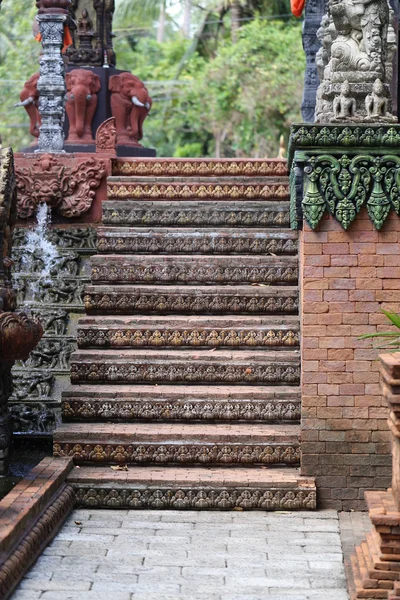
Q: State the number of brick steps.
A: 11